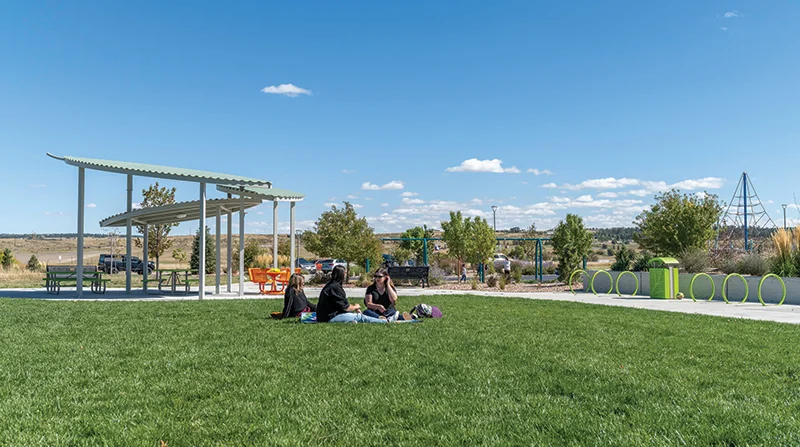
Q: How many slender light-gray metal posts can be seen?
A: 9